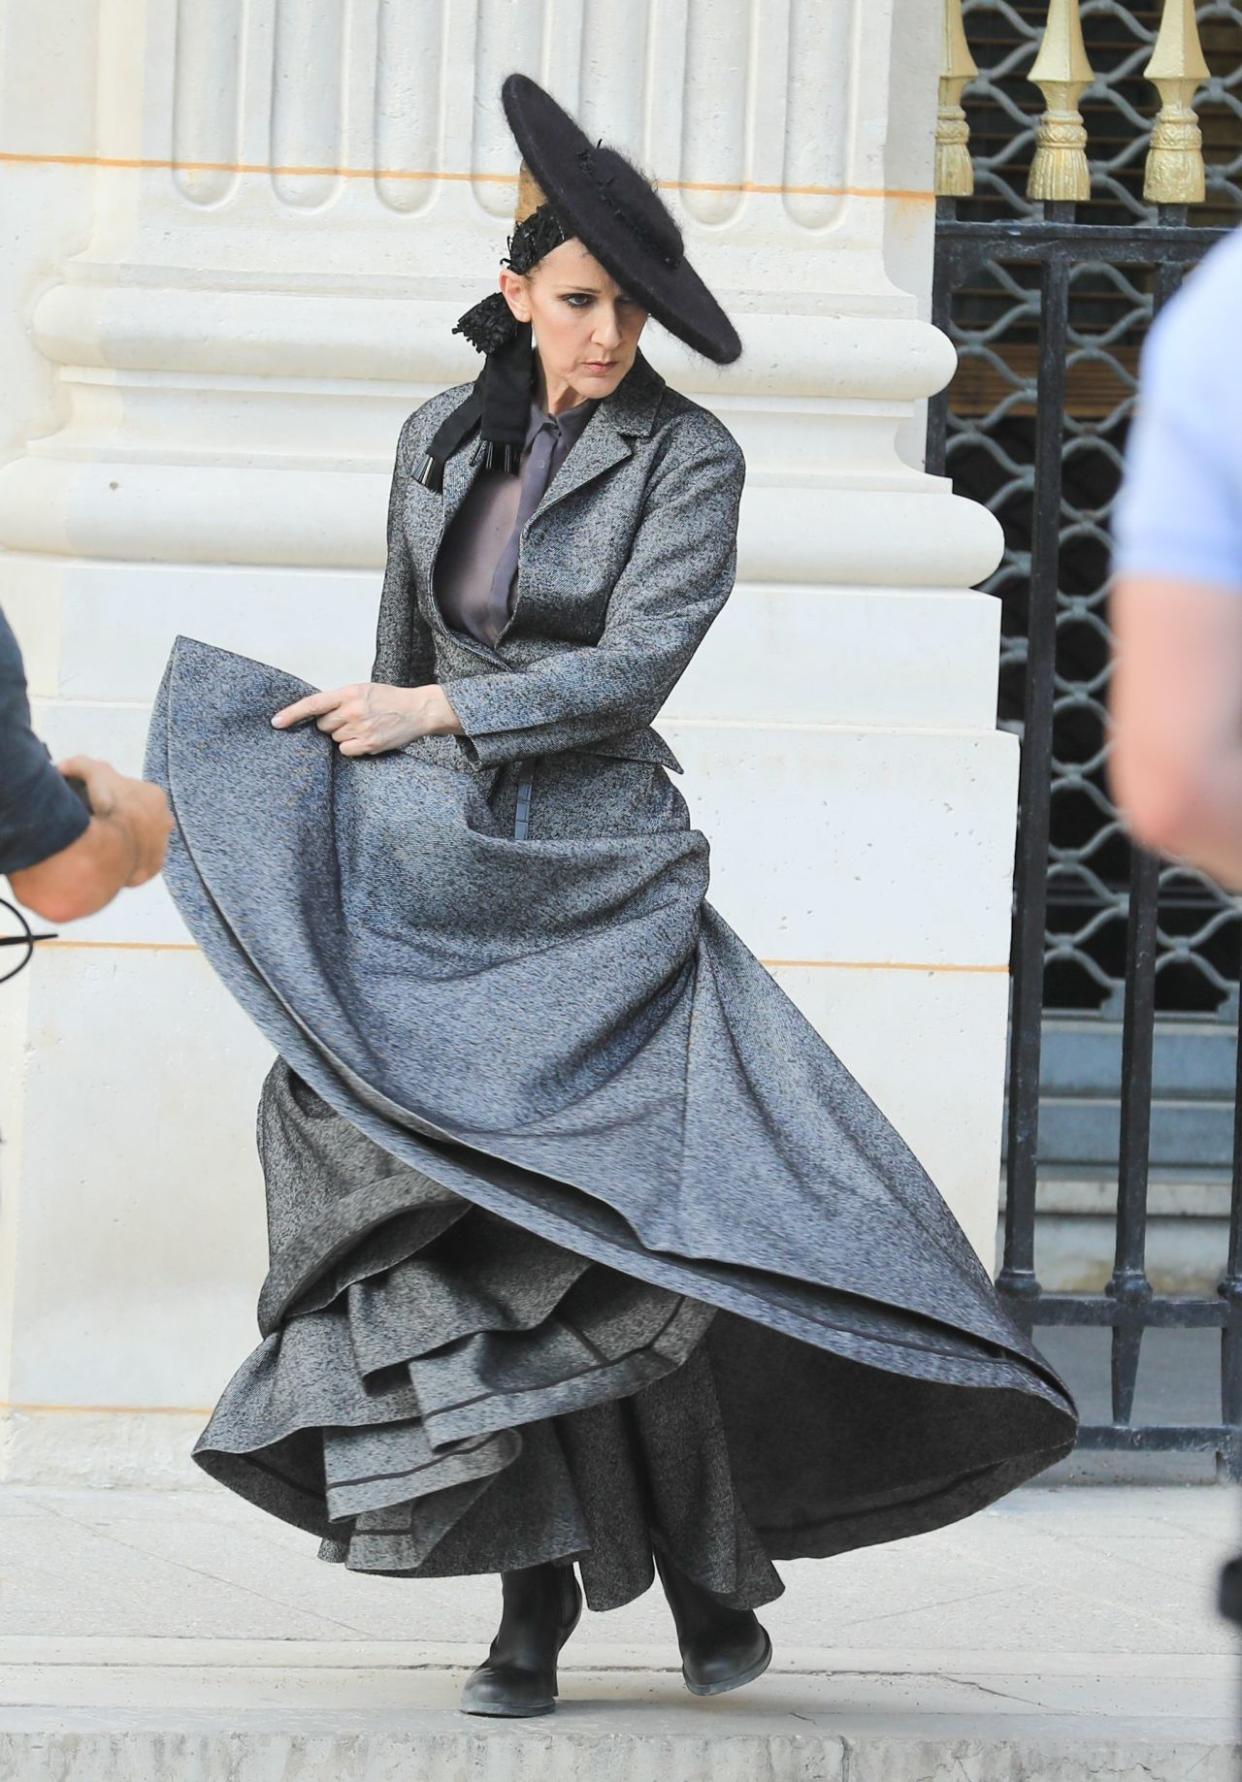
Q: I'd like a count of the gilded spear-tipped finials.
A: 3